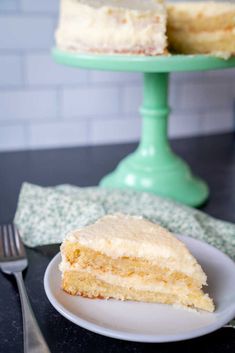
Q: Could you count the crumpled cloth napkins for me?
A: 1